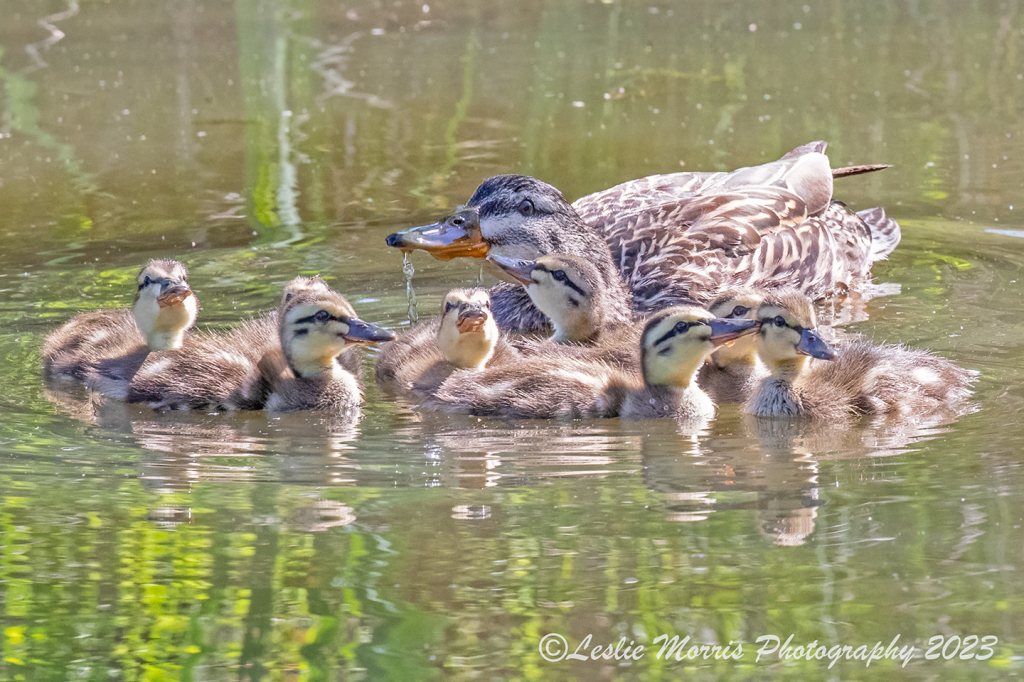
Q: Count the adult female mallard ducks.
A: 1